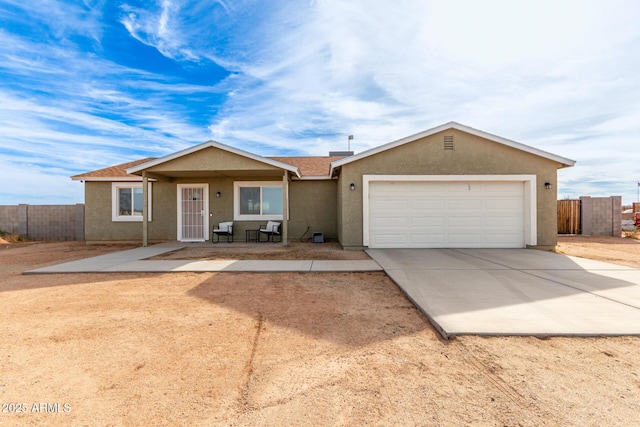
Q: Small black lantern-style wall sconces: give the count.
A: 3